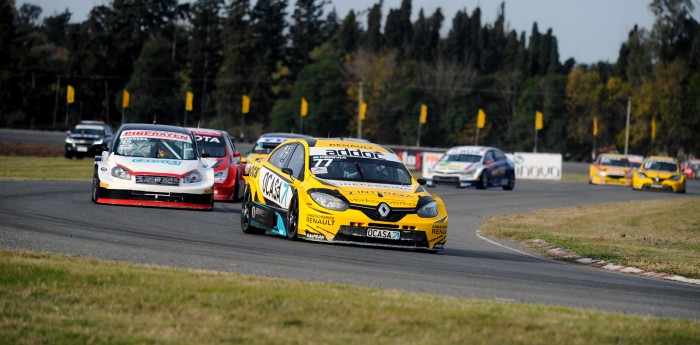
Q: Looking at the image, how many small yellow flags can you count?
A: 11